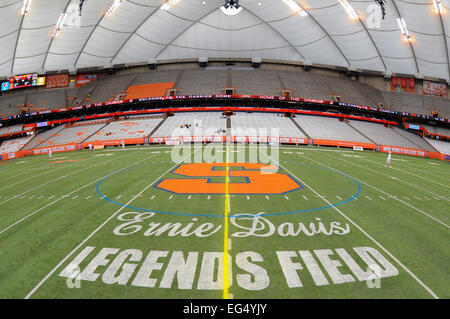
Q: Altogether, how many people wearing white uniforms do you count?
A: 4